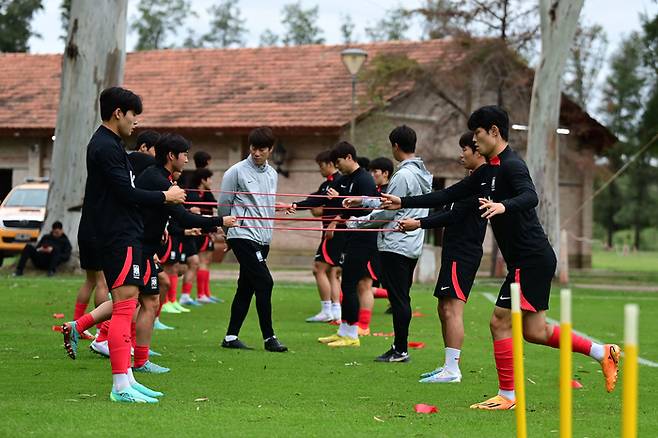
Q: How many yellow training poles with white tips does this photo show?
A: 3